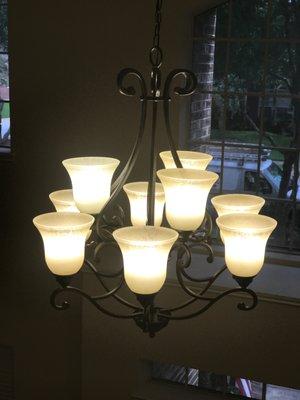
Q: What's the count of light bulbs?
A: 9